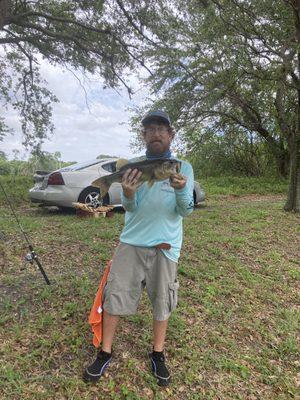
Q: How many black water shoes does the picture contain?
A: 2